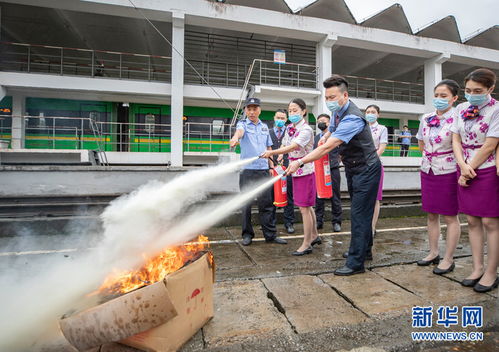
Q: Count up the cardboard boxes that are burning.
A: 1